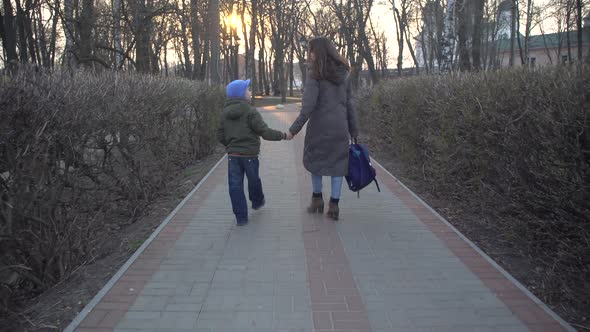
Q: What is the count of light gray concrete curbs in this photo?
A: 2